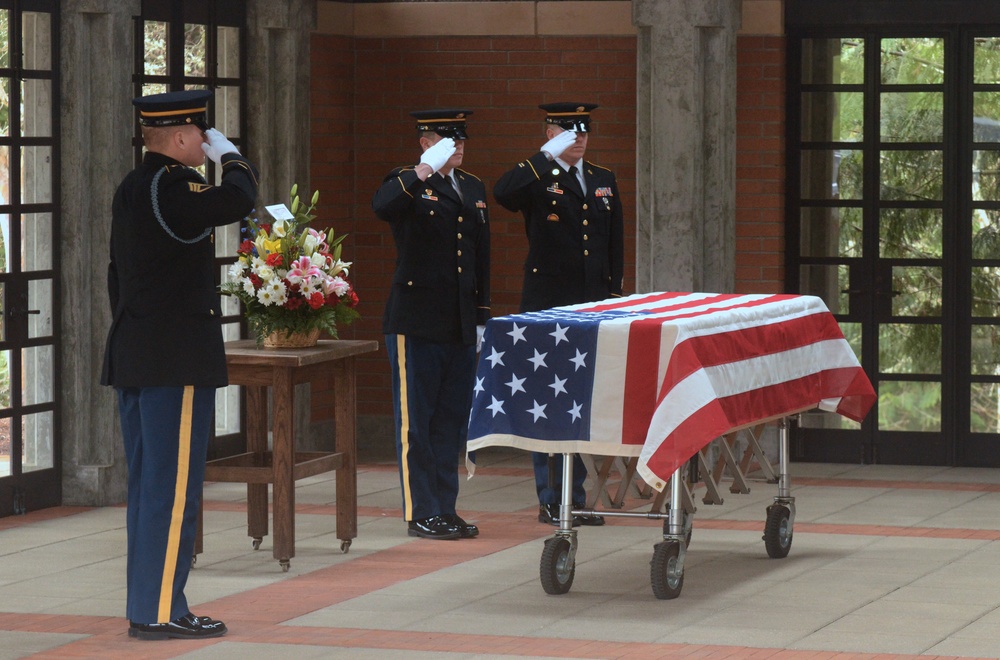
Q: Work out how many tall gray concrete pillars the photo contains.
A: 3